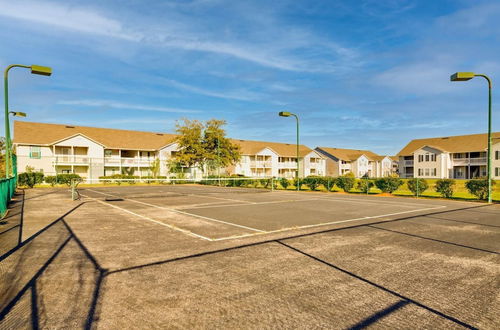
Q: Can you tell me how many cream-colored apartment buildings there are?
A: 4